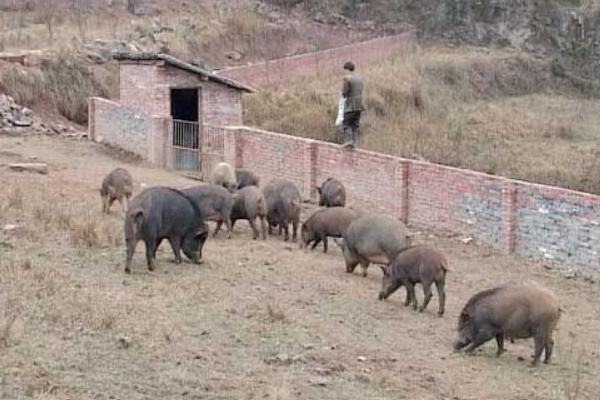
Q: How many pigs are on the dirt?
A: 12